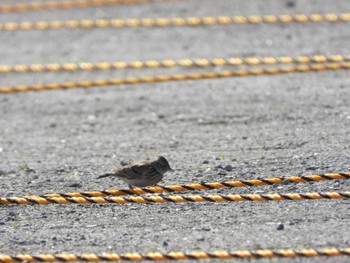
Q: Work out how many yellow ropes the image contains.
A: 7